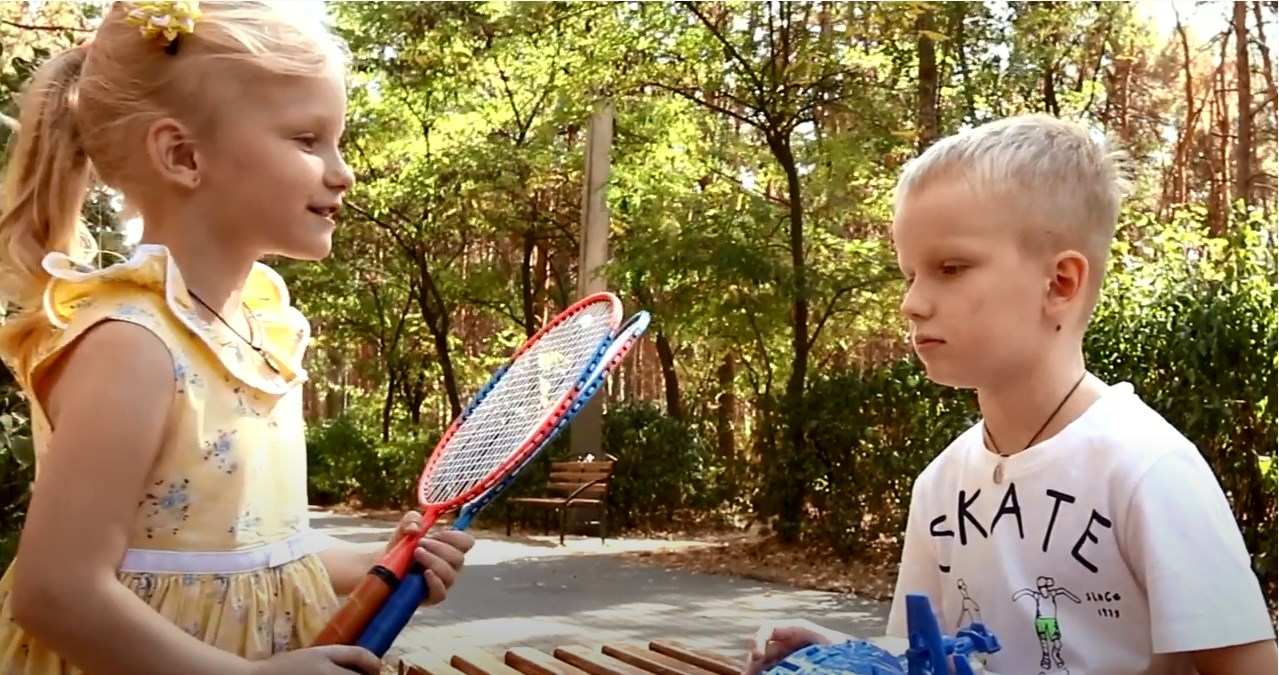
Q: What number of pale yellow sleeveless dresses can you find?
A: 1